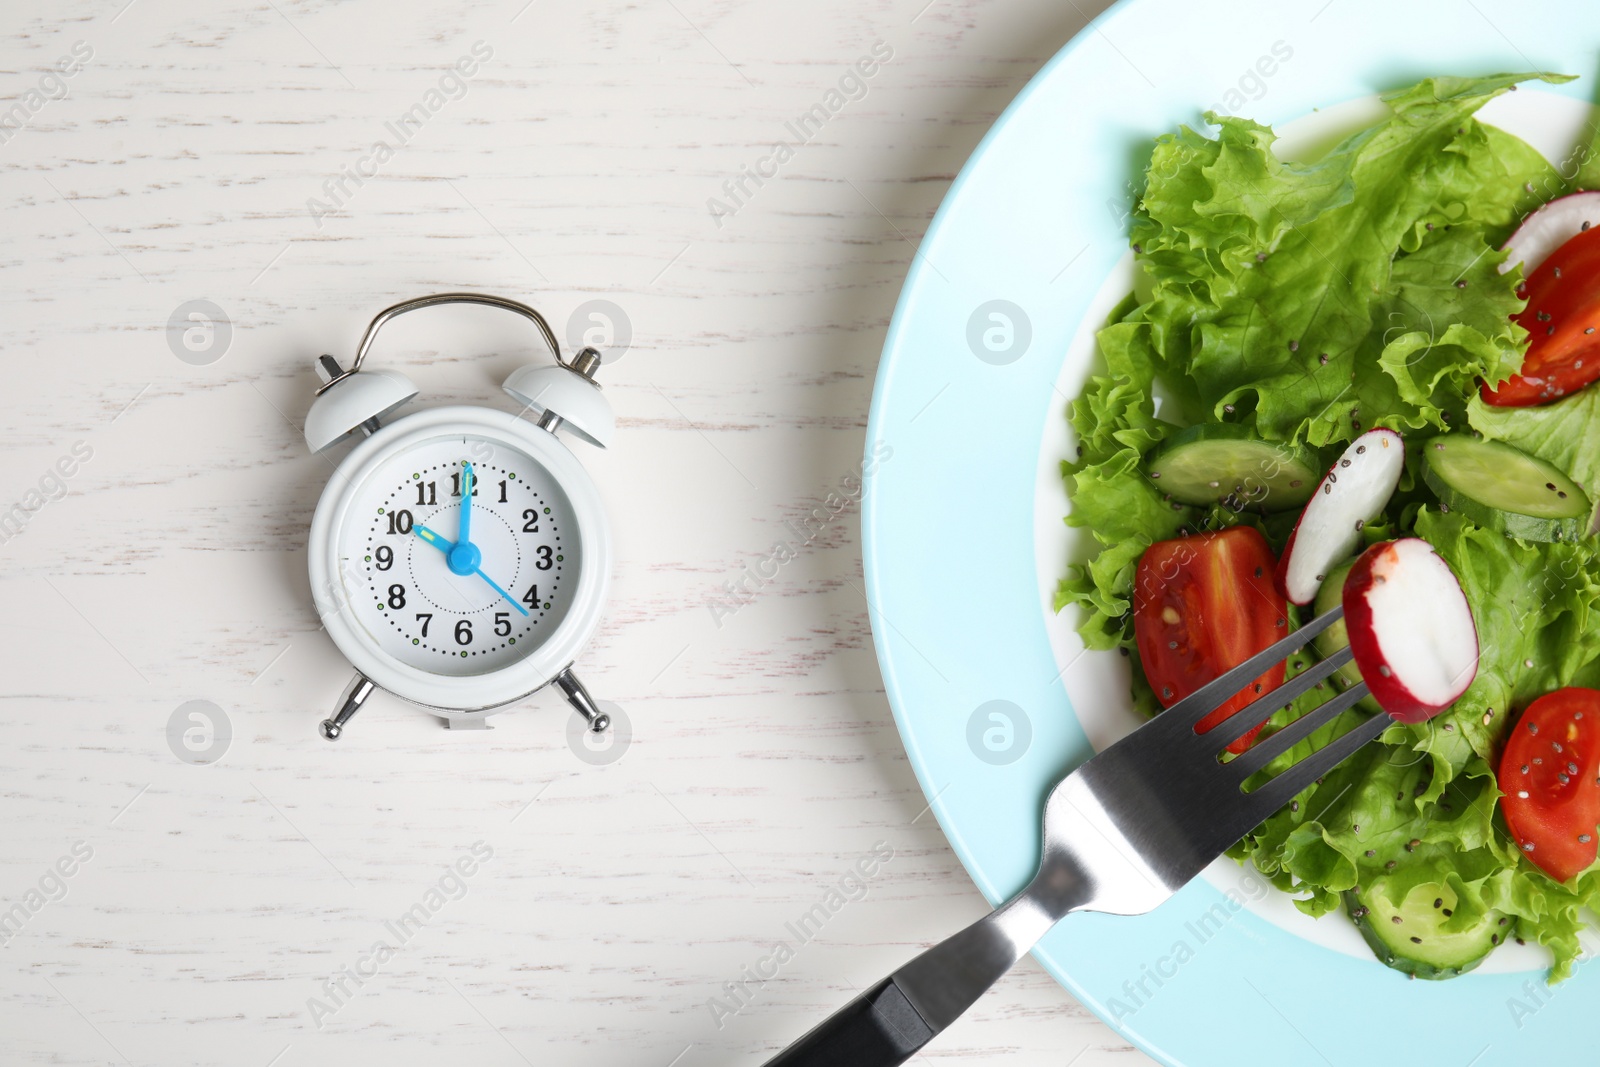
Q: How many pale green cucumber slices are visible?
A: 4